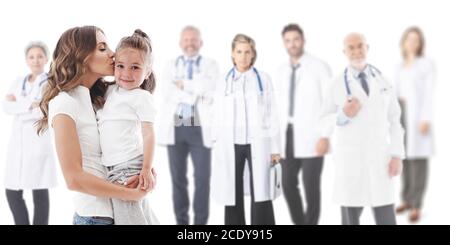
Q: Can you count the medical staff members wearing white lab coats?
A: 6